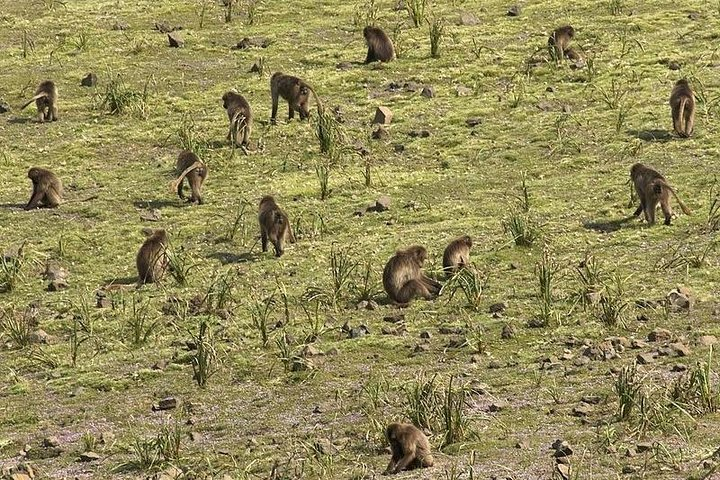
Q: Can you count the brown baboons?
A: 14